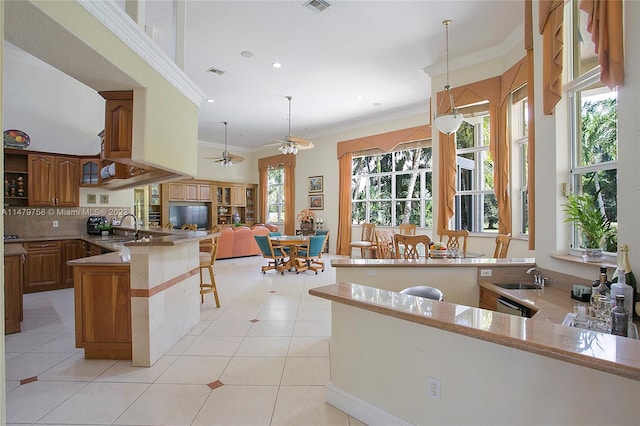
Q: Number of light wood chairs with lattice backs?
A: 6